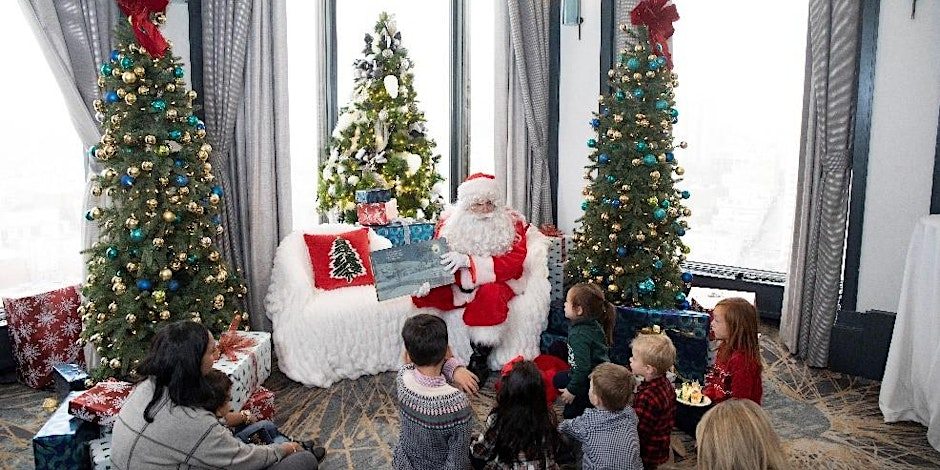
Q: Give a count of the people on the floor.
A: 9